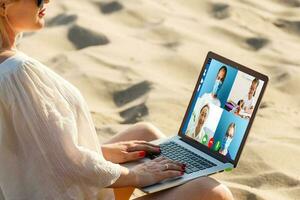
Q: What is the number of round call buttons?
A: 3